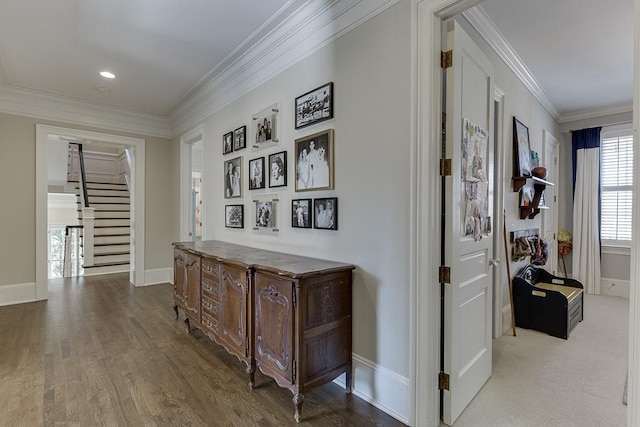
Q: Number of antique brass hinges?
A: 4